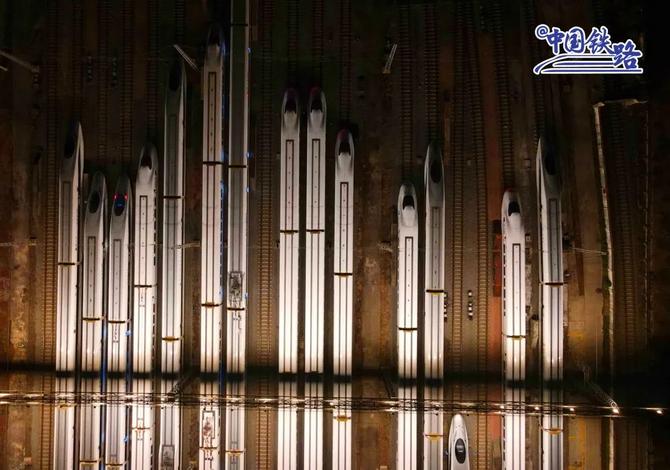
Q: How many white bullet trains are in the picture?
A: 15